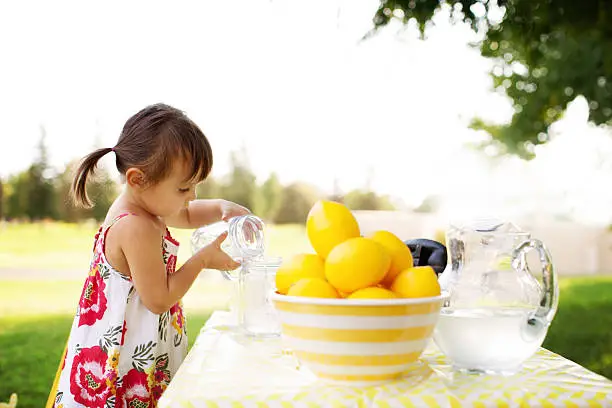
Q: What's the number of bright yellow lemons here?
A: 7